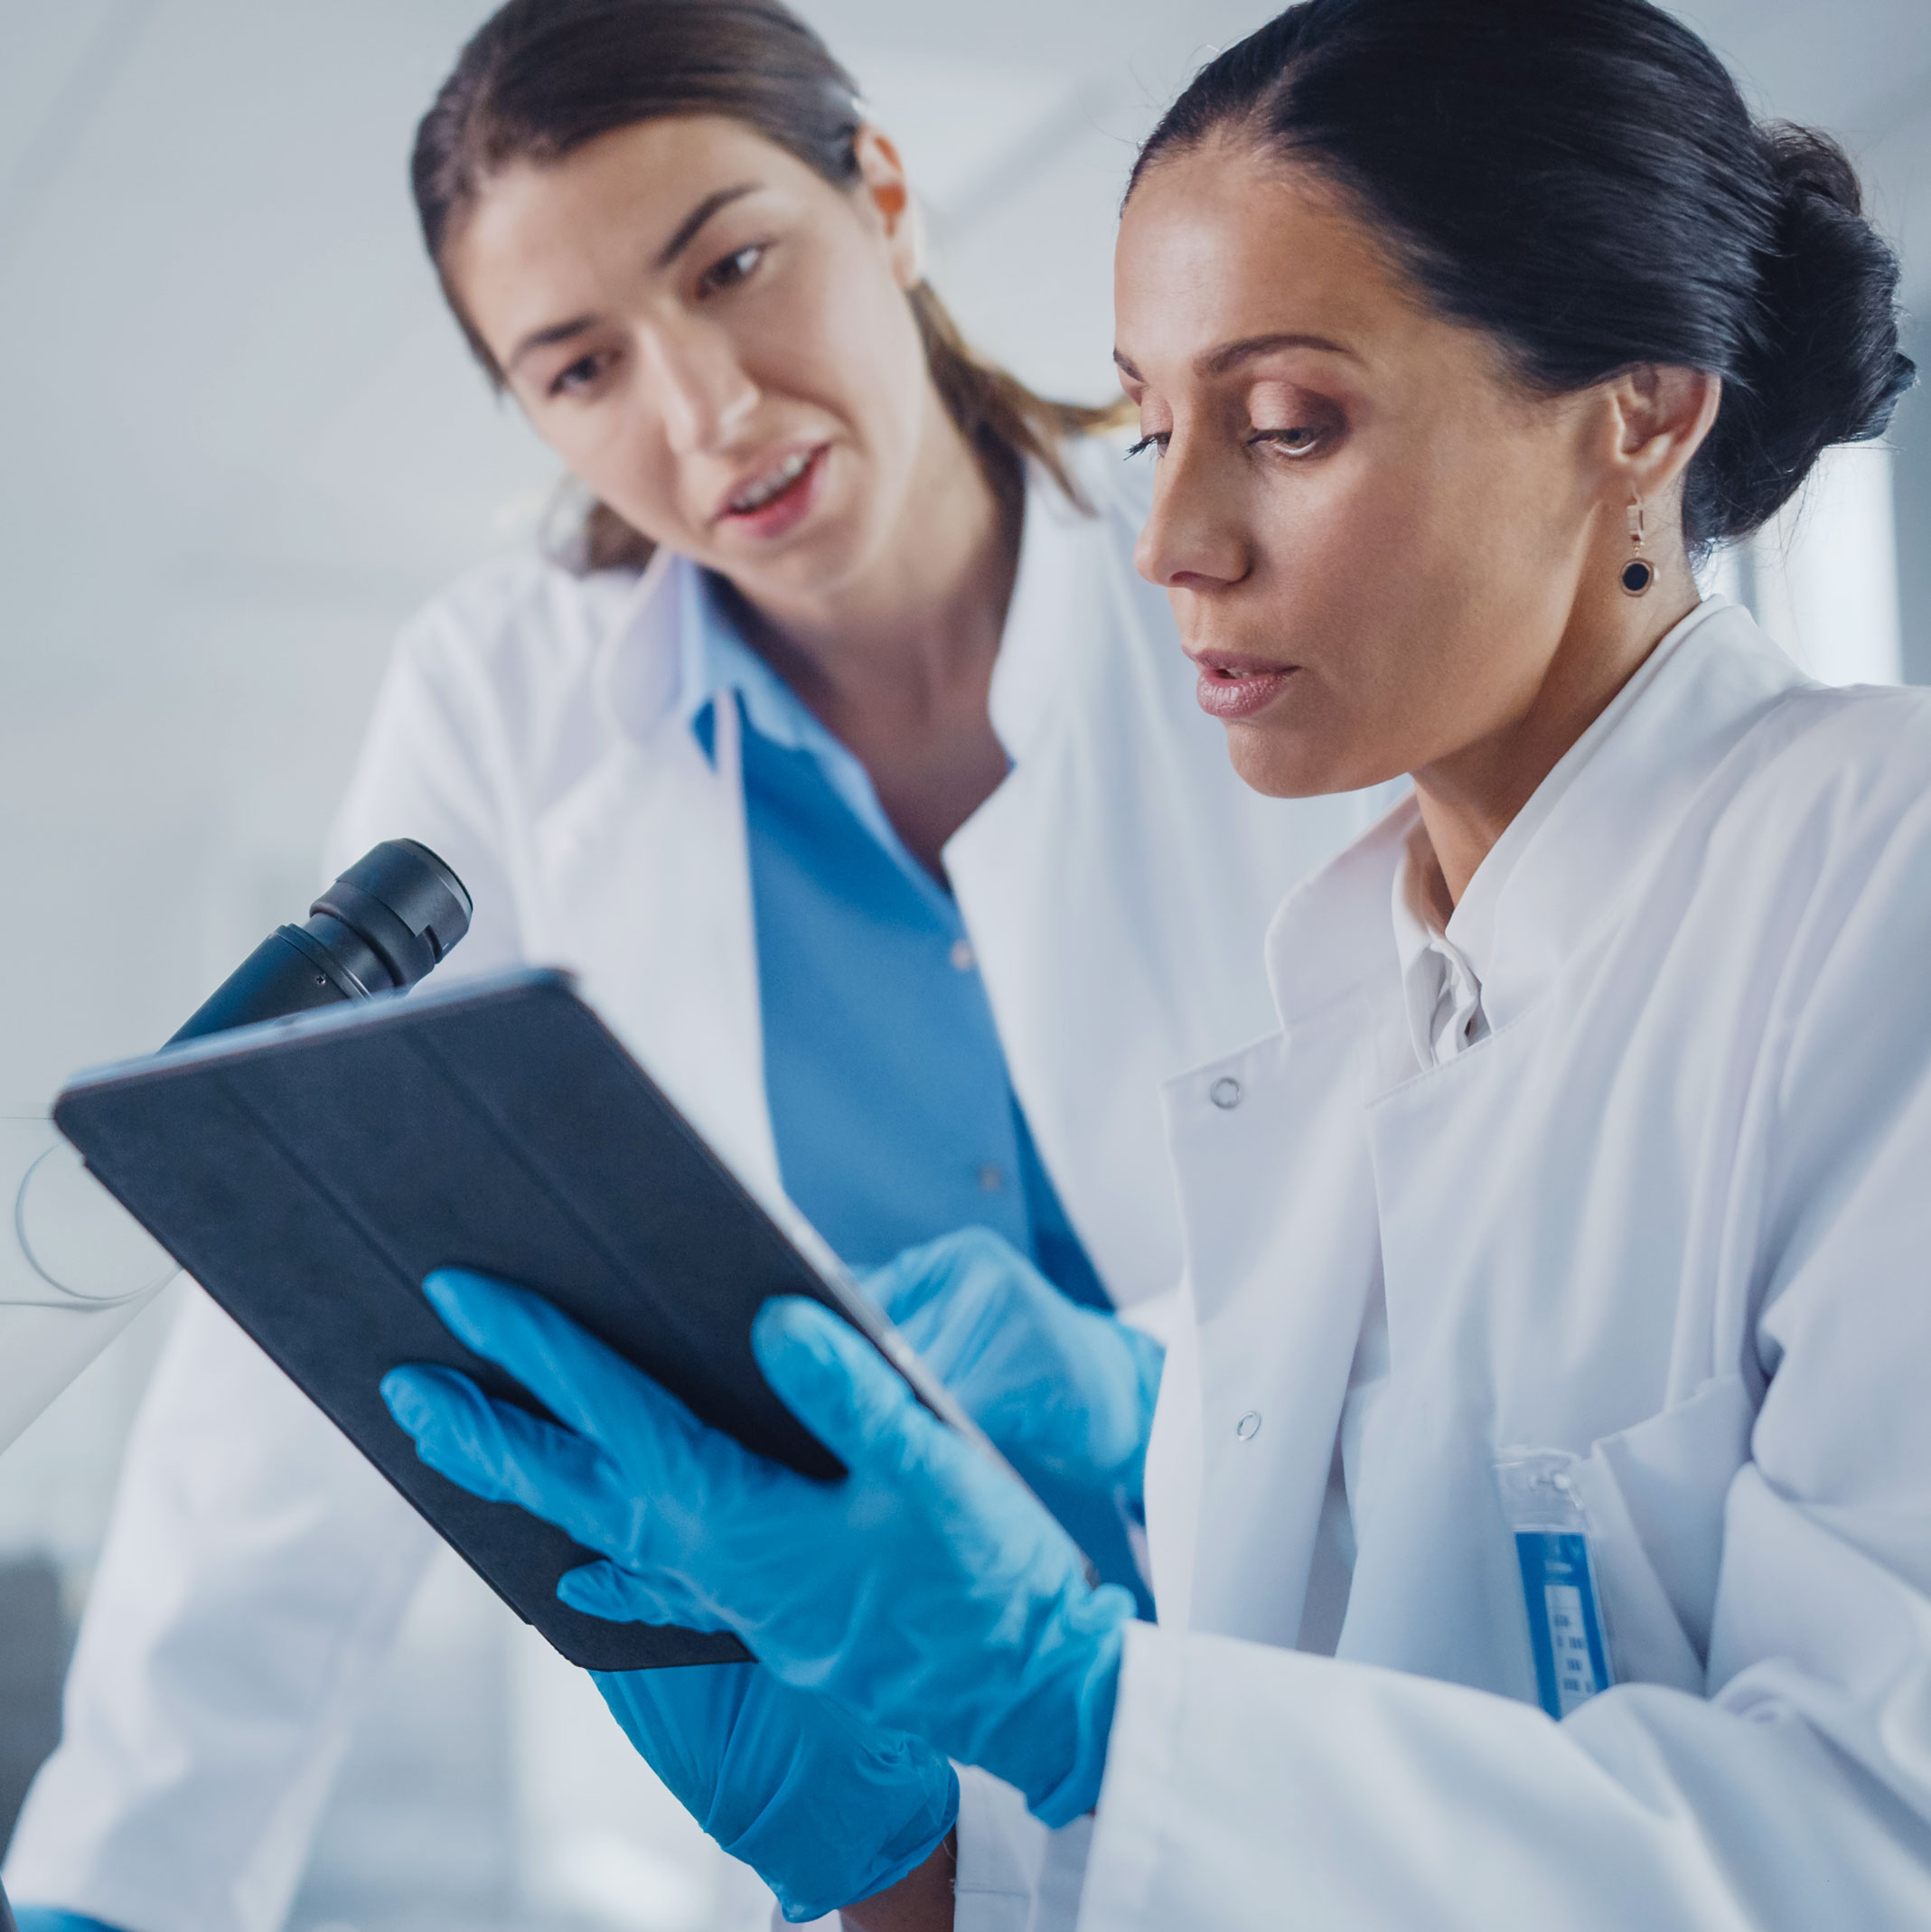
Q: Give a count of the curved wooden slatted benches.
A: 0